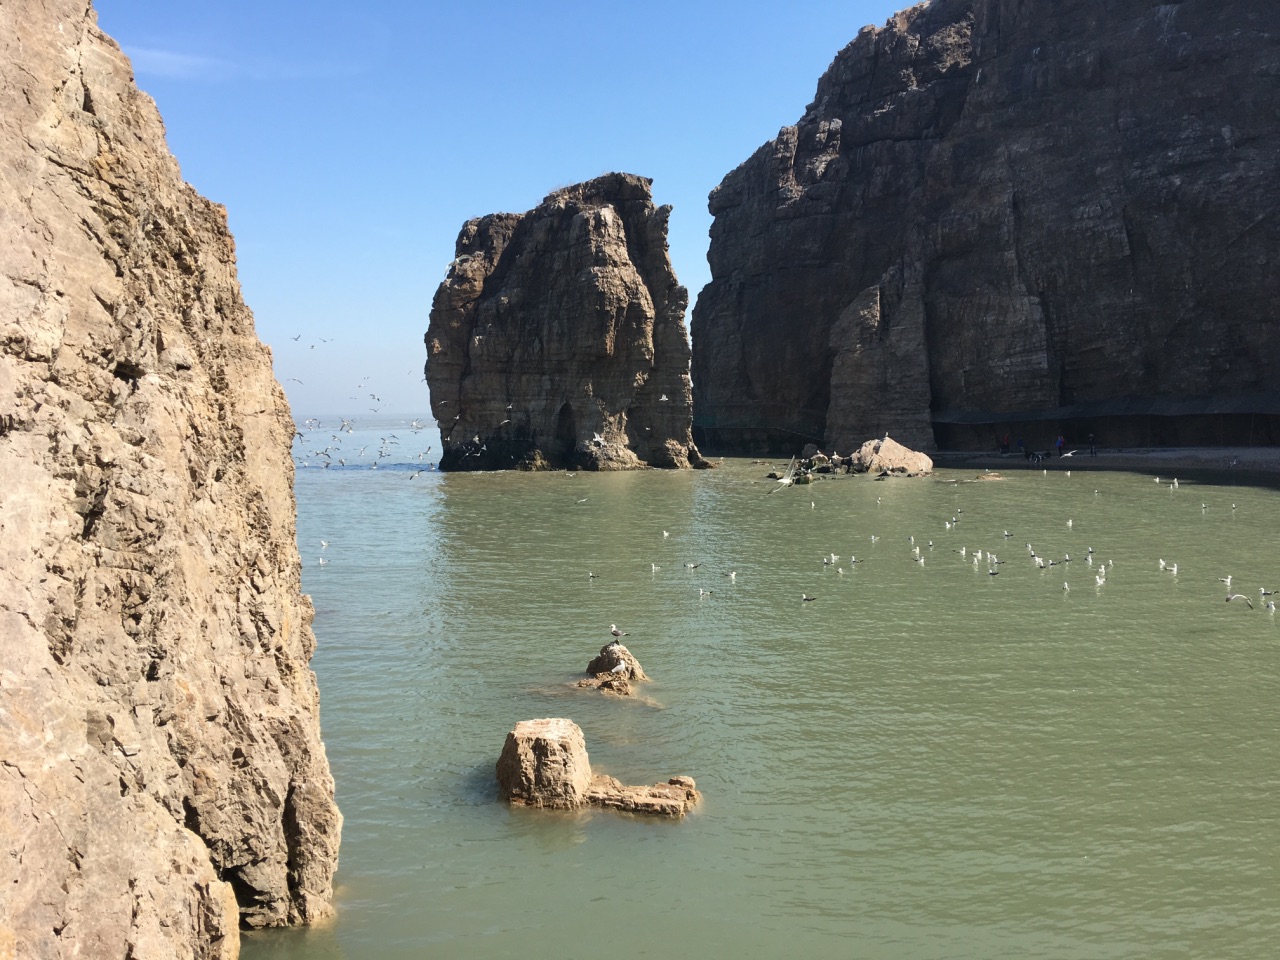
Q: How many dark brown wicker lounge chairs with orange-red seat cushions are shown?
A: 0